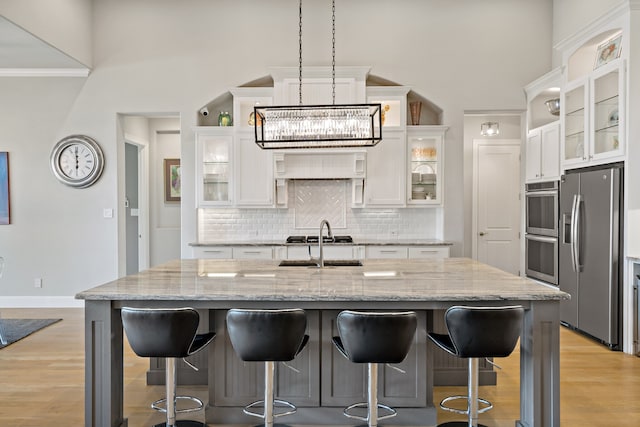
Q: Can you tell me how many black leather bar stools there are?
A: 4